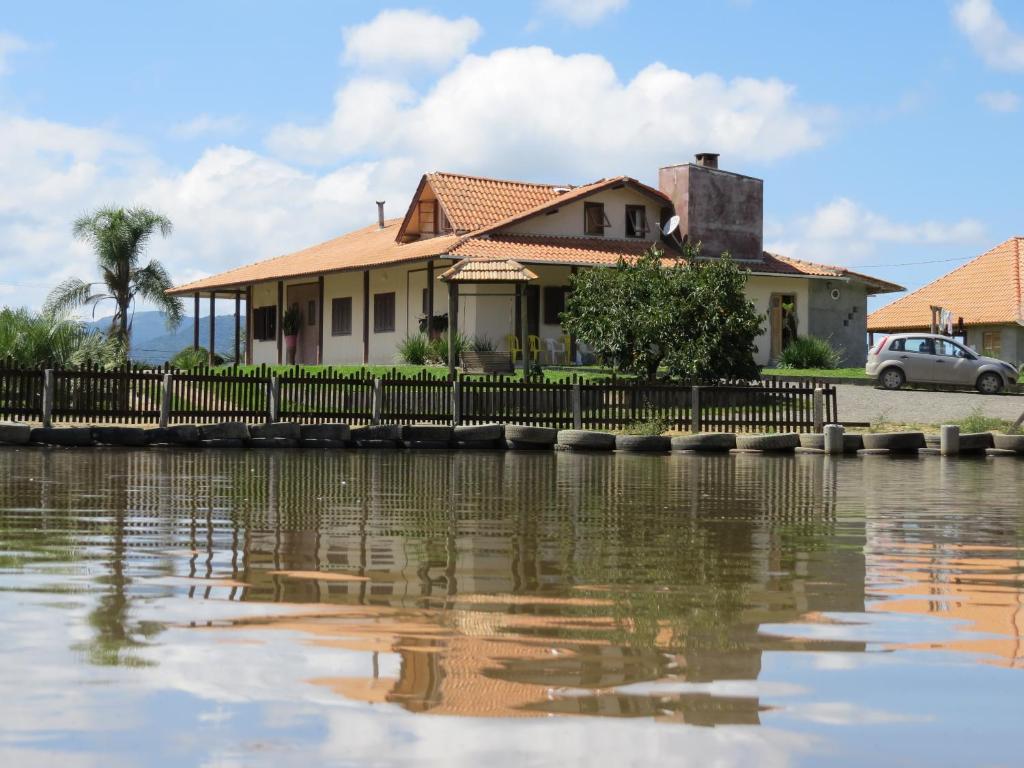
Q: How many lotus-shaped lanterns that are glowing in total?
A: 0